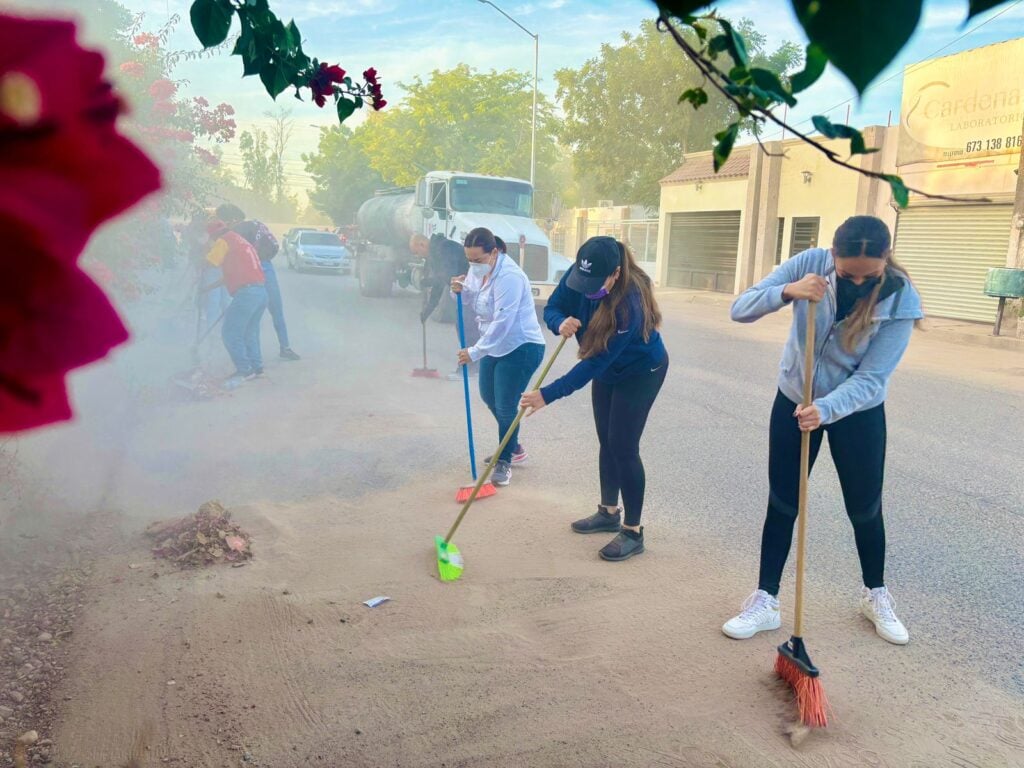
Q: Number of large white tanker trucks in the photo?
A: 1